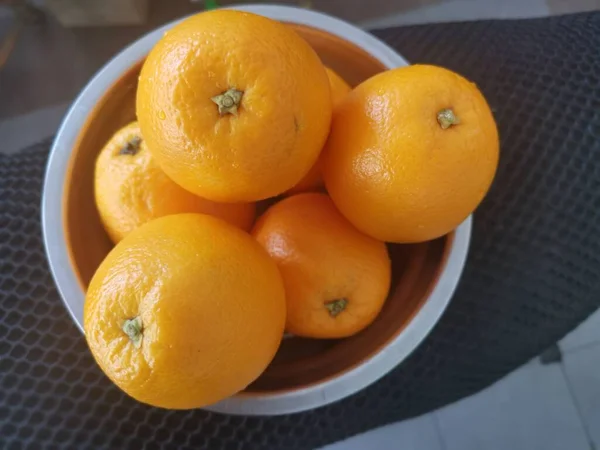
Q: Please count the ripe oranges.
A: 6